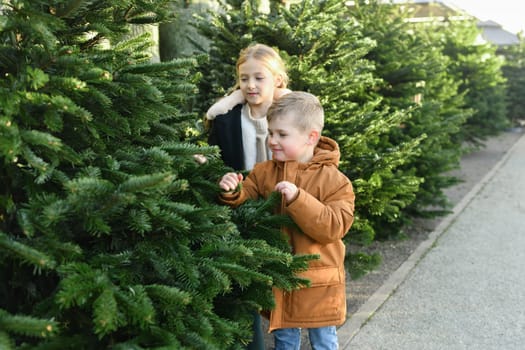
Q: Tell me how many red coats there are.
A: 0